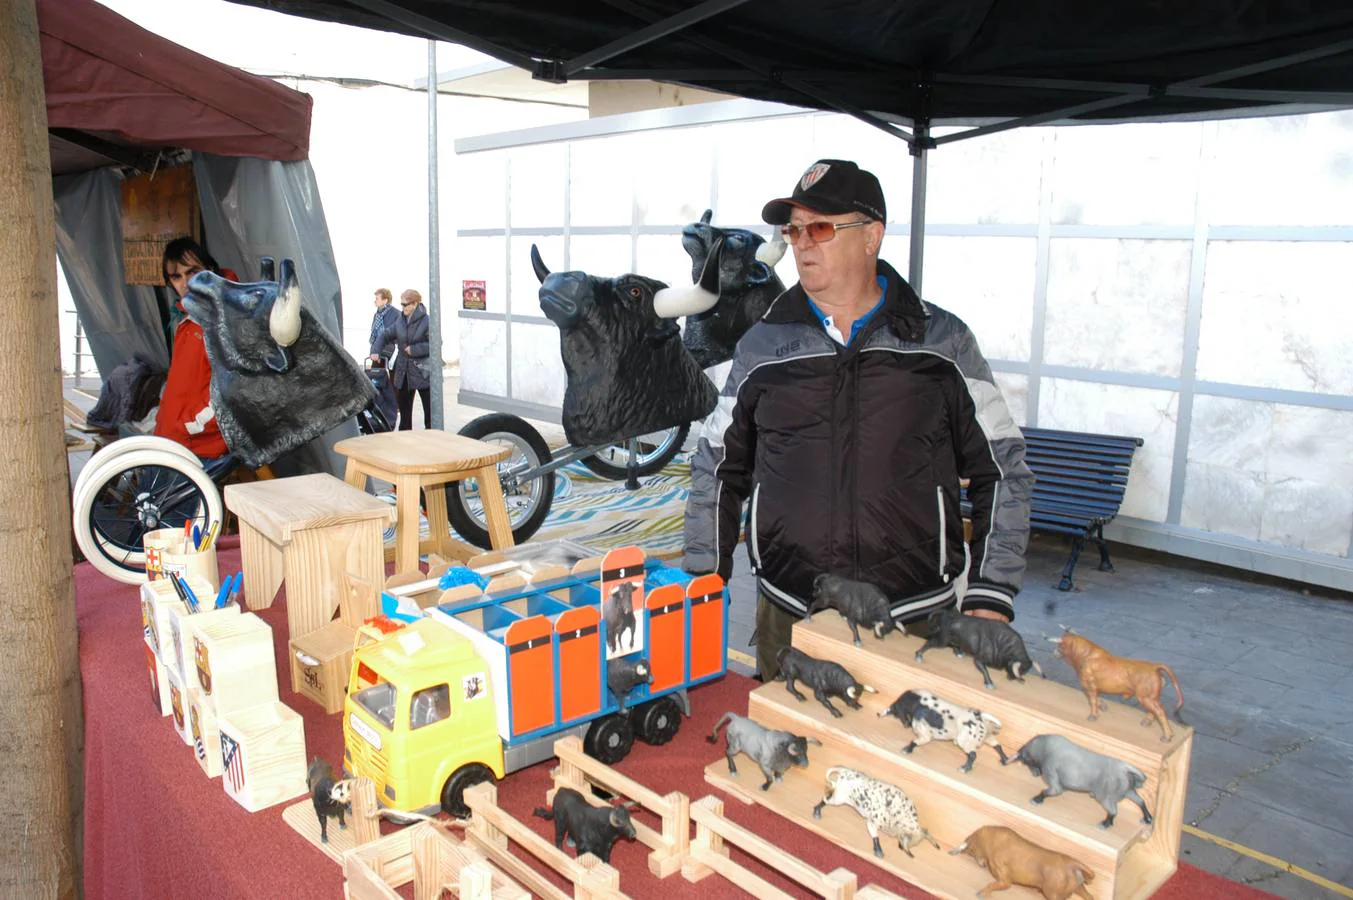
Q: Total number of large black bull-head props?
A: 3